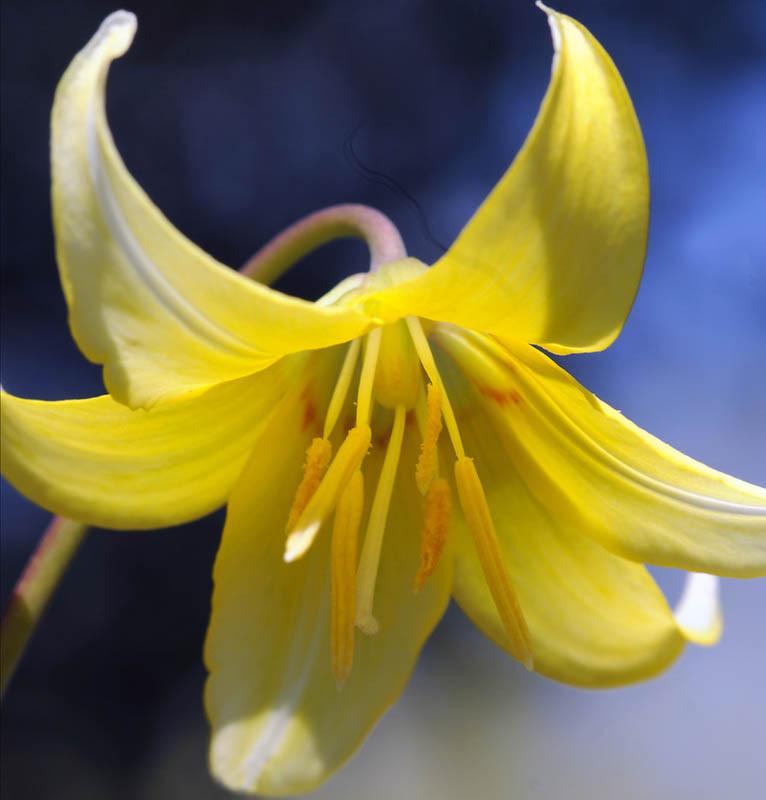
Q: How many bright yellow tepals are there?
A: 6